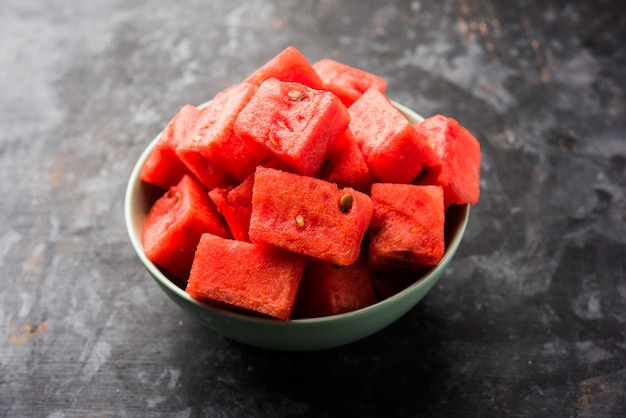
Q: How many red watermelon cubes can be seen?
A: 14